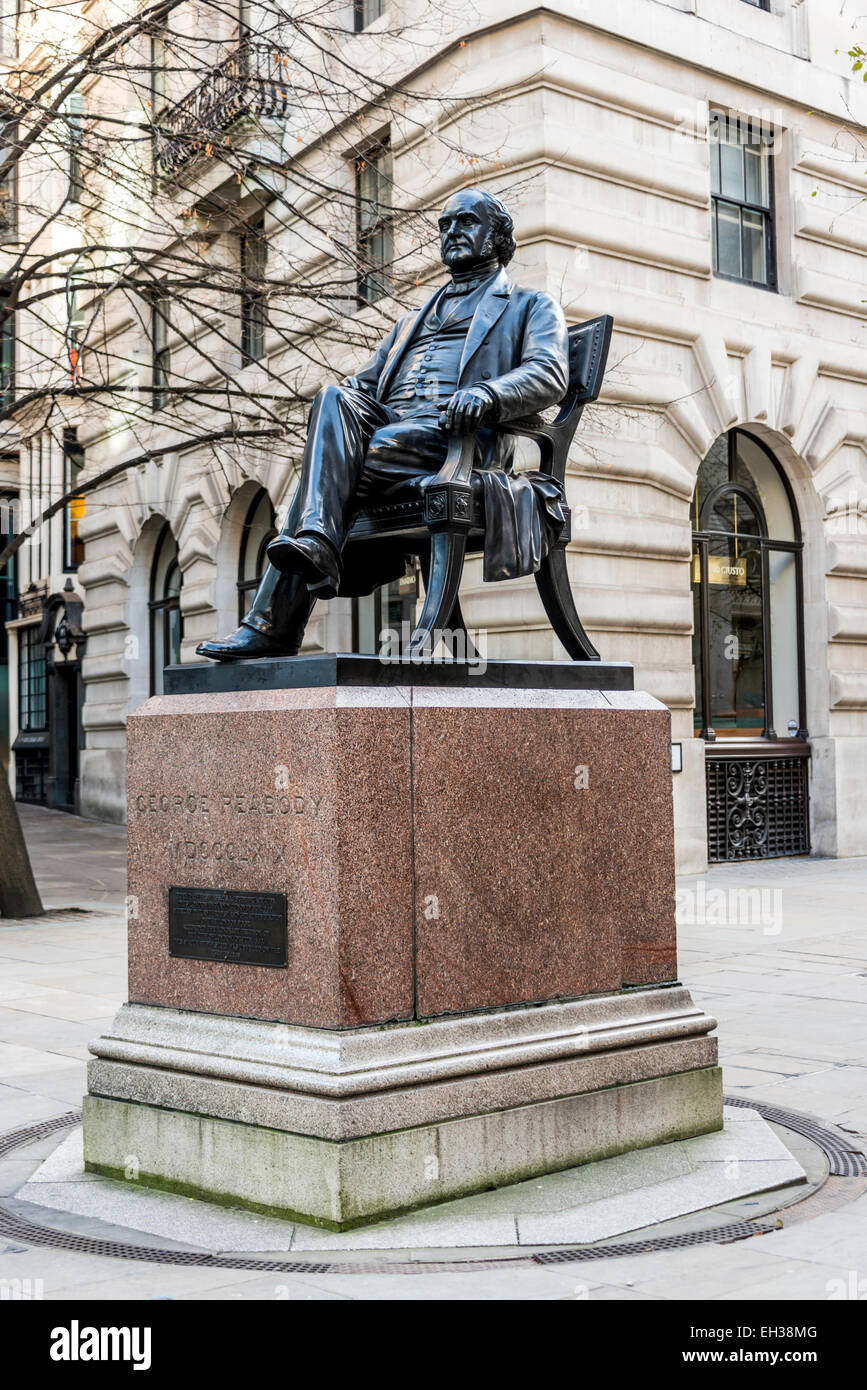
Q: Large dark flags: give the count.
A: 0